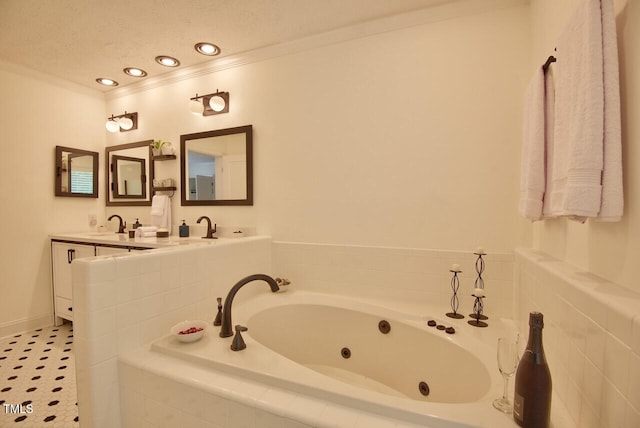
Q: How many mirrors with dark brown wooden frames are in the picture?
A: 3